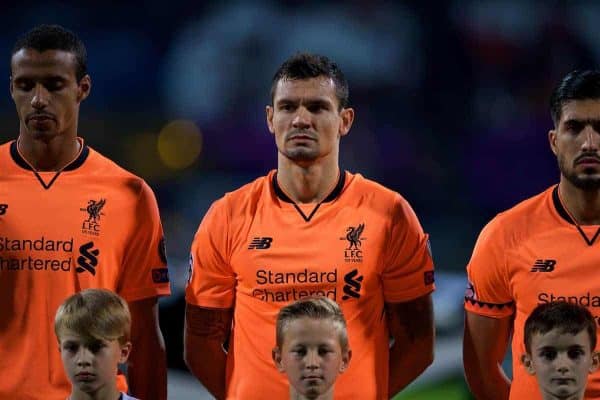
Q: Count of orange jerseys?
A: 3